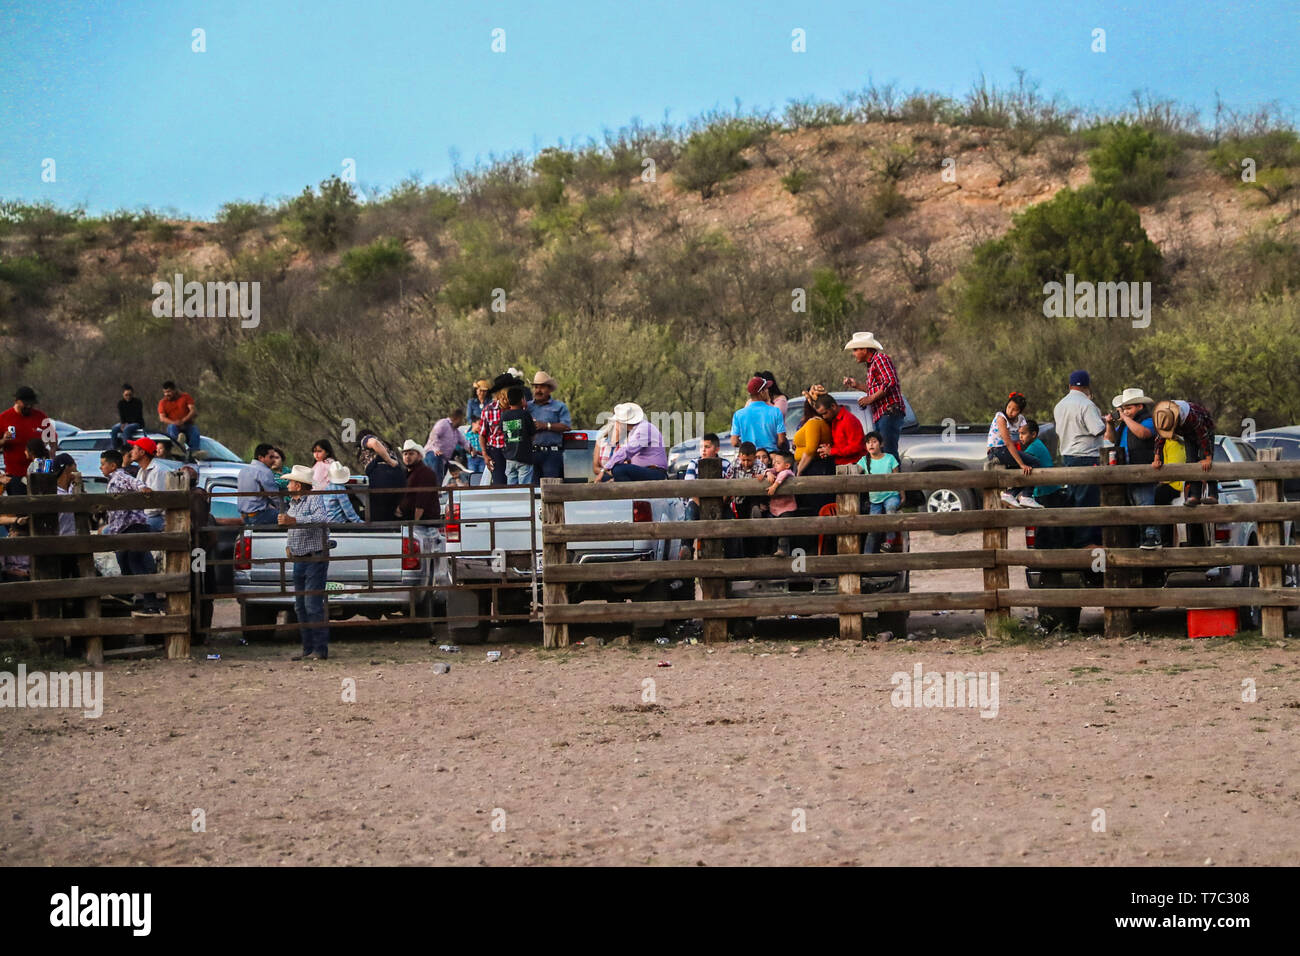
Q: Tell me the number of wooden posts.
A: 9